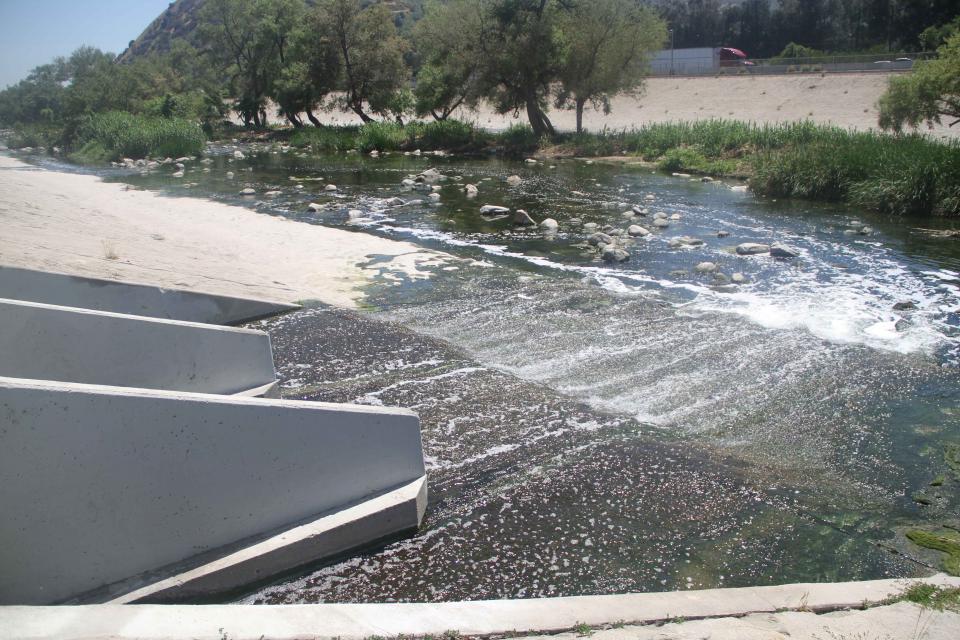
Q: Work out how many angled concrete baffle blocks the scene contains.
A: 3